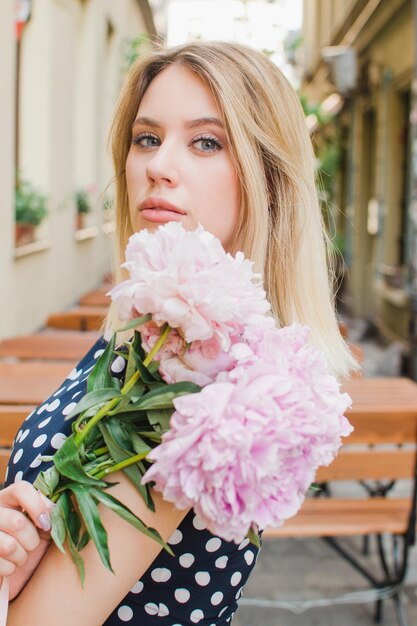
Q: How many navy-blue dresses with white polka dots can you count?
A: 1